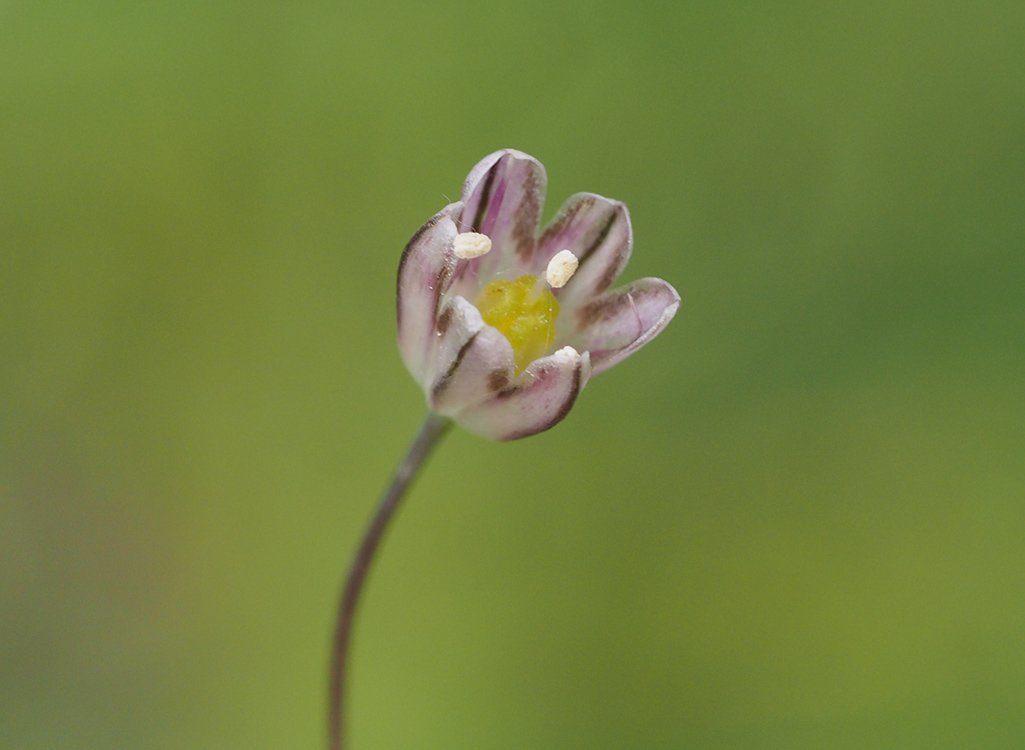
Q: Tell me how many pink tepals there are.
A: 6